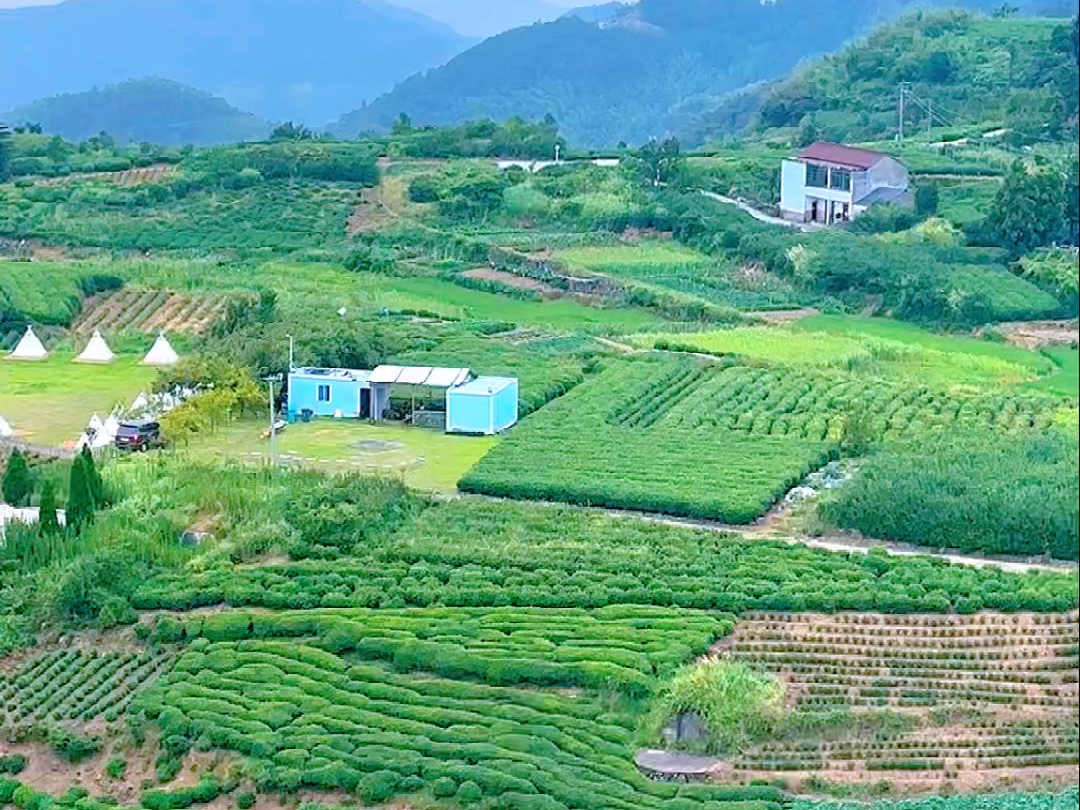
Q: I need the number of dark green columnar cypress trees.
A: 4